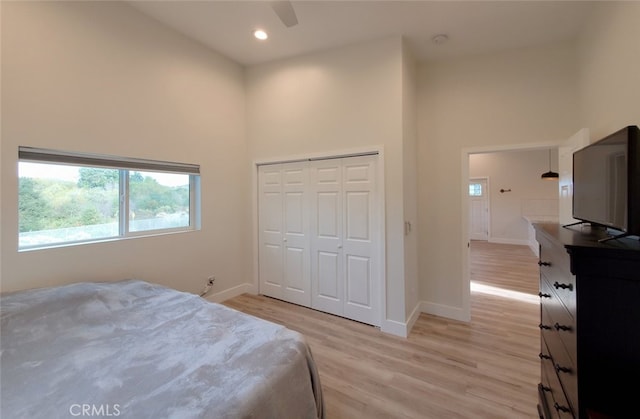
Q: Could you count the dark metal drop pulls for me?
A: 9